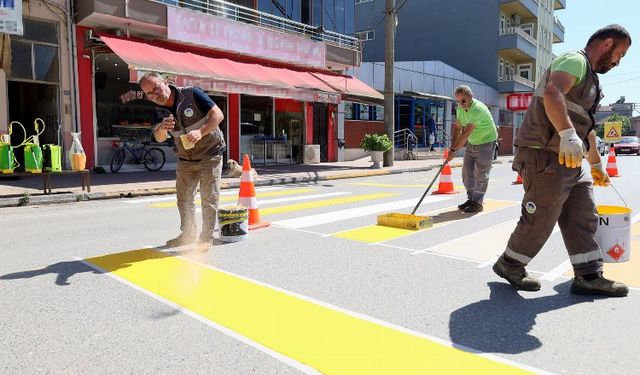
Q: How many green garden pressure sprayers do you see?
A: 3